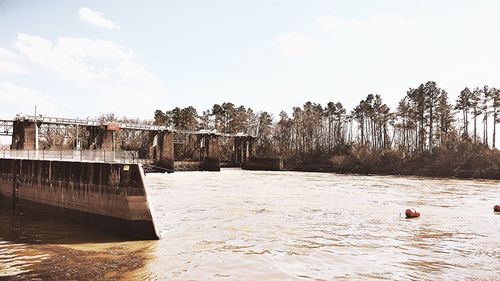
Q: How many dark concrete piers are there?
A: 5